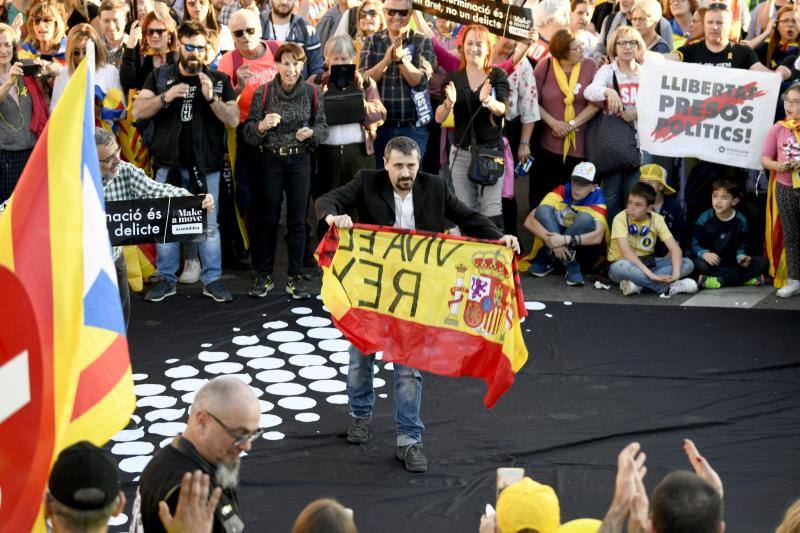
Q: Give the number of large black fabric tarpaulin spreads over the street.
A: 1